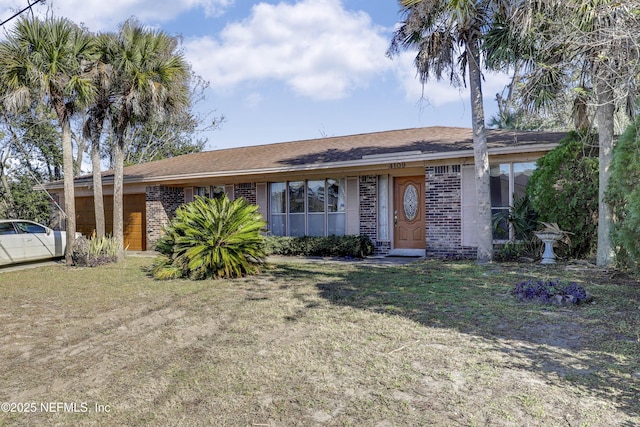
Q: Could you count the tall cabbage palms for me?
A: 5